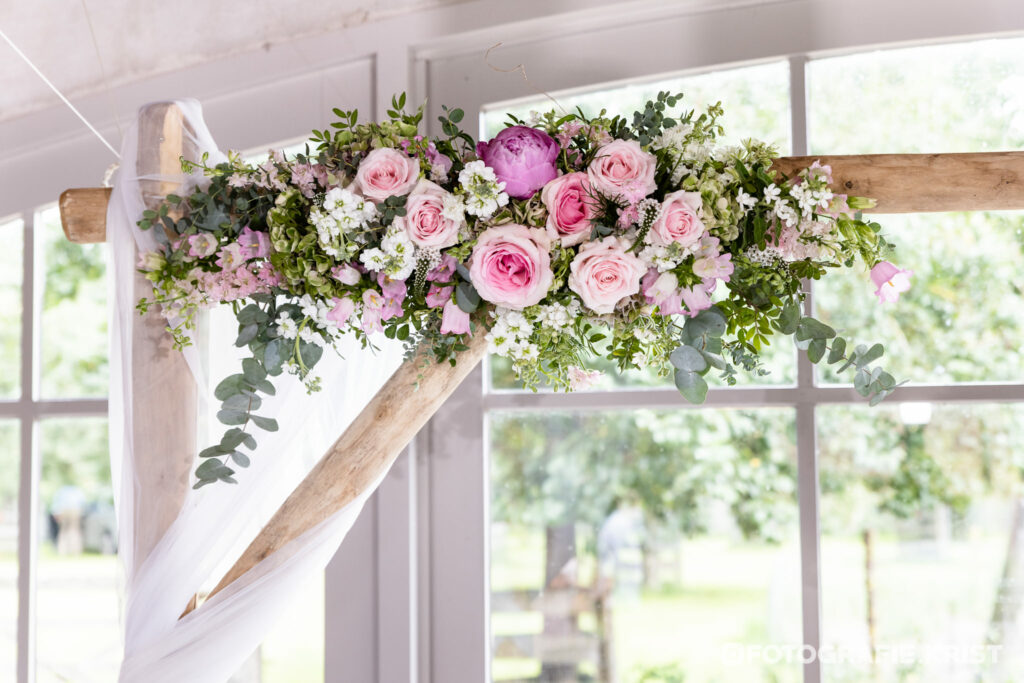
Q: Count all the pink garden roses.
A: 7